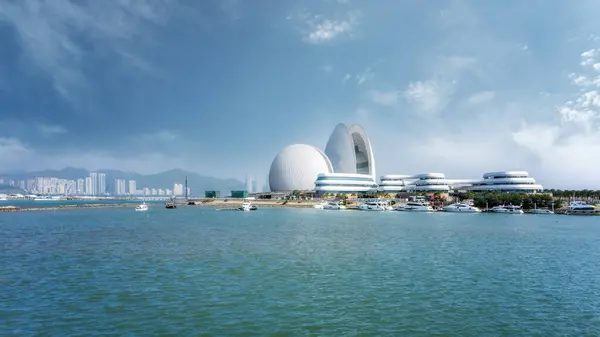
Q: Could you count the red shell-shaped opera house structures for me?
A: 0